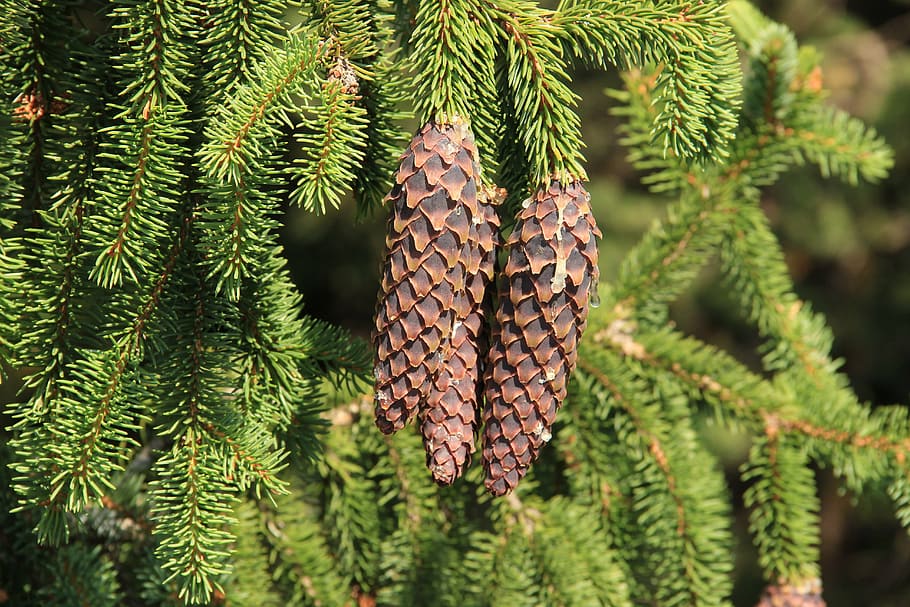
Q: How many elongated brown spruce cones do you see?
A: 3